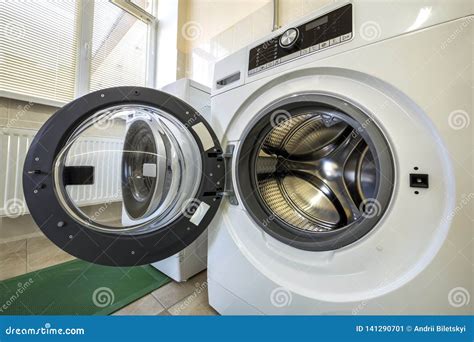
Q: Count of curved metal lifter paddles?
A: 3